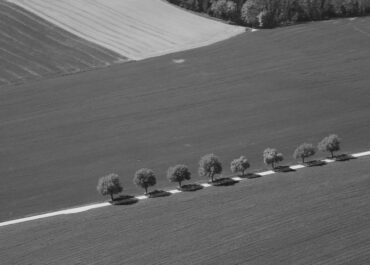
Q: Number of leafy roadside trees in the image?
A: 8